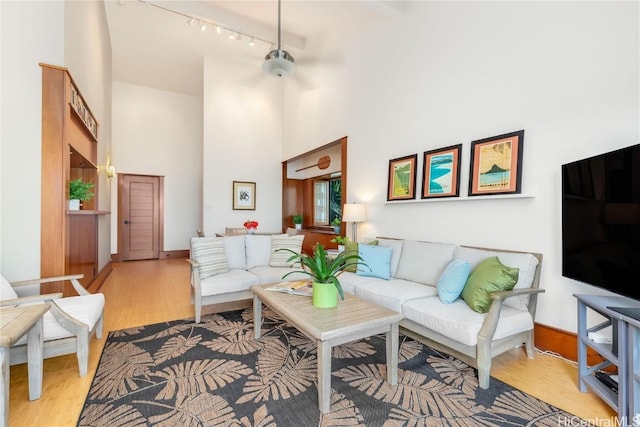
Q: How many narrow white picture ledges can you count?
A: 1